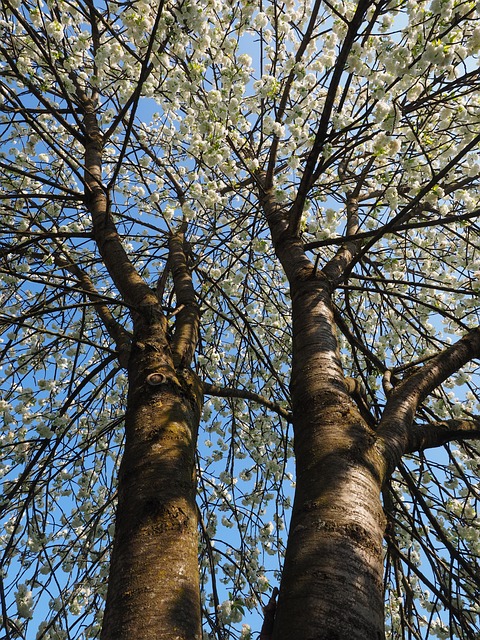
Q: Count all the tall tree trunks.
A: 2